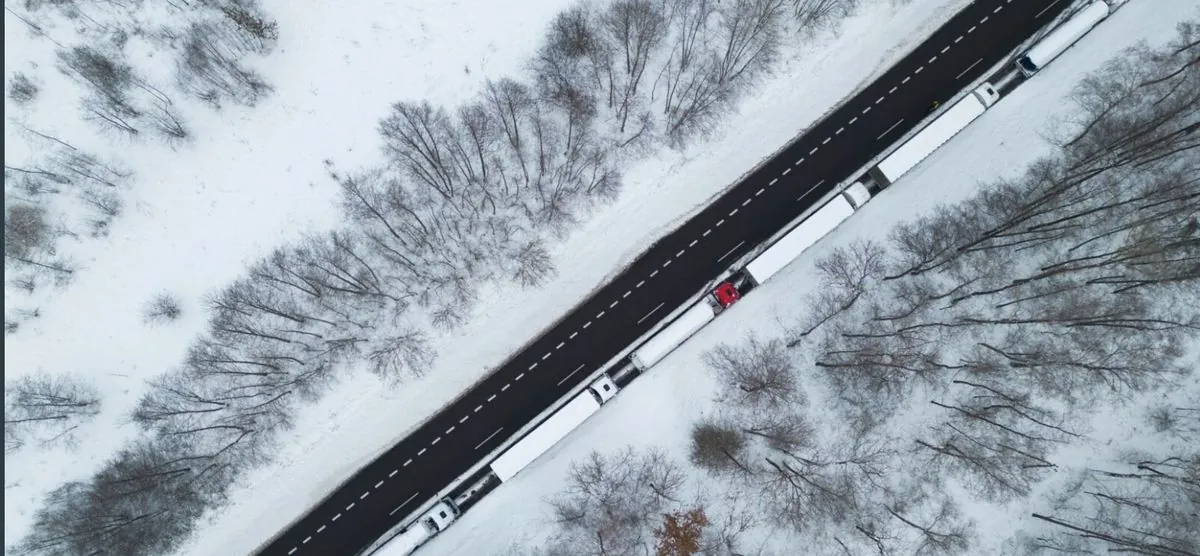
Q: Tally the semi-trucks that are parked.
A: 6